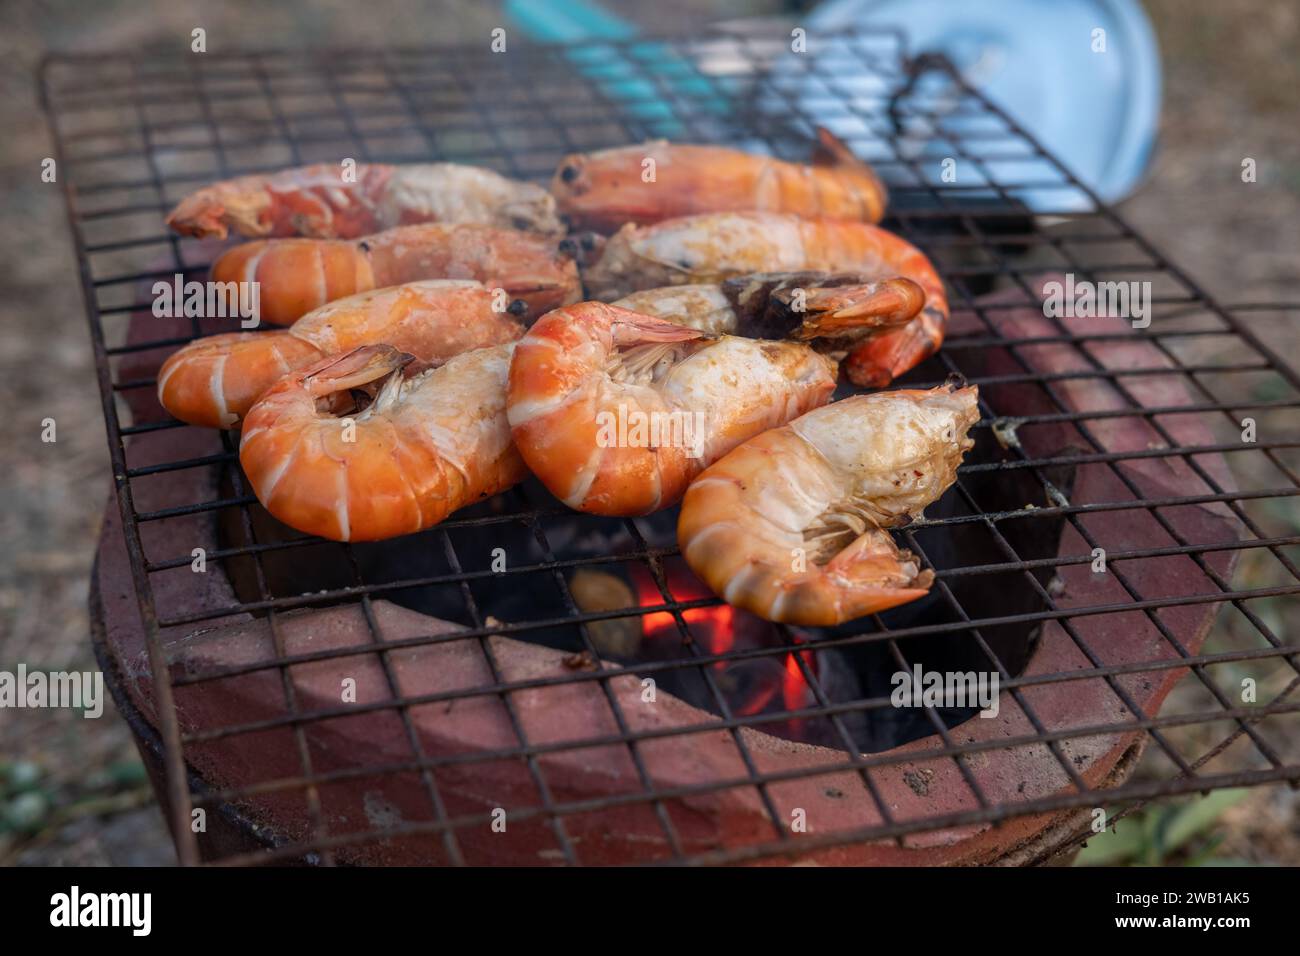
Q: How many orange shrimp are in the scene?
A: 9